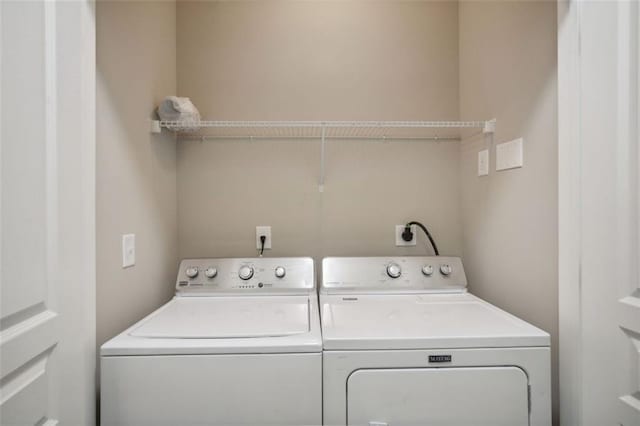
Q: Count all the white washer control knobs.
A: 4